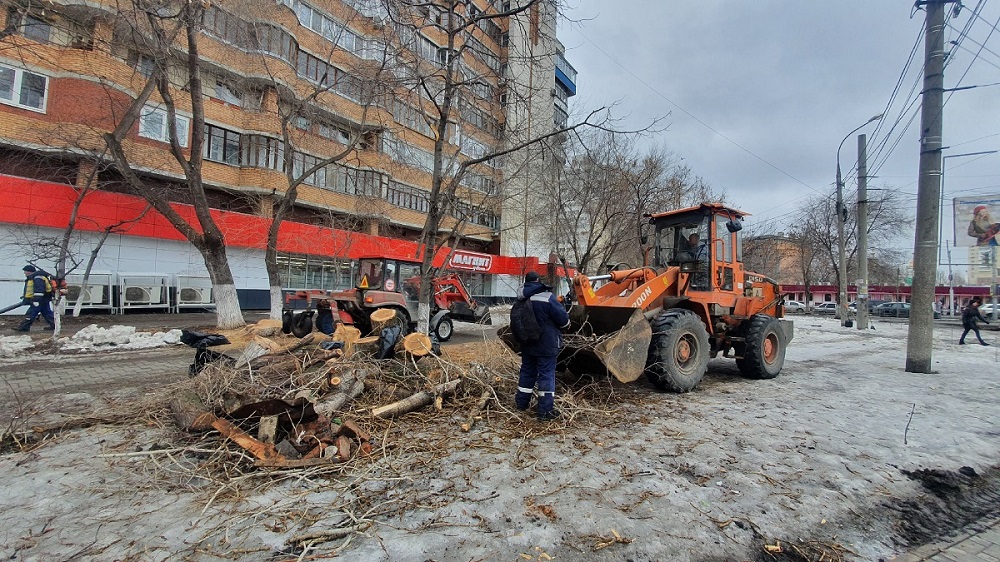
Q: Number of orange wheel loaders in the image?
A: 1